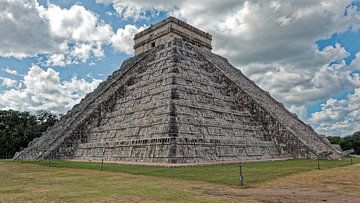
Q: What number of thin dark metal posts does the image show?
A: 5